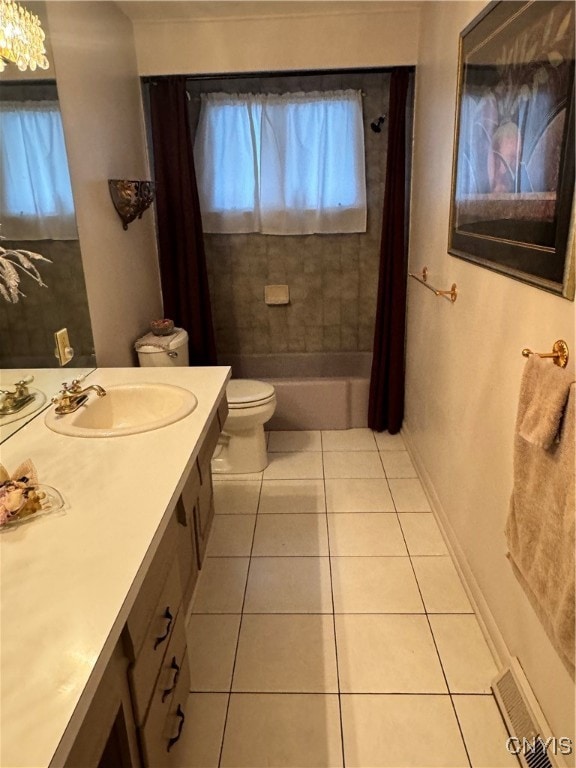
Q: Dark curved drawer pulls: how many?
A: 3